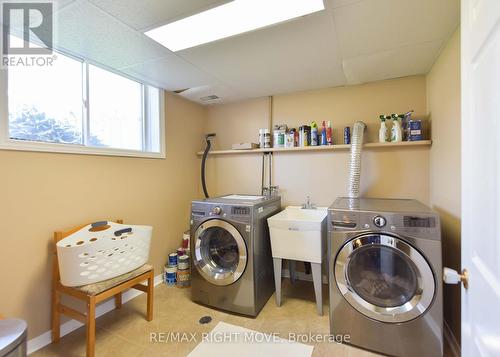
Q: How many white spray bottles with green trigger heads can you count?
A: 2